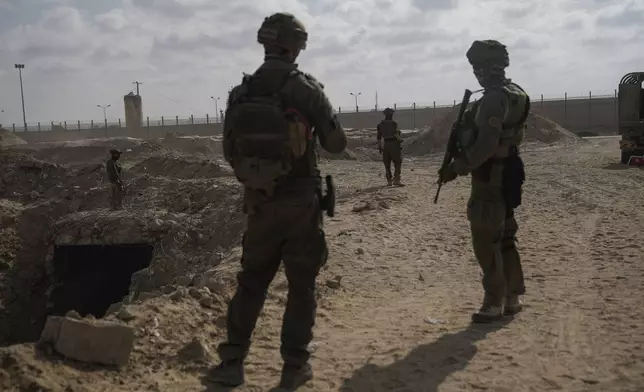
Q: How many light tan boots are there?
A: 2